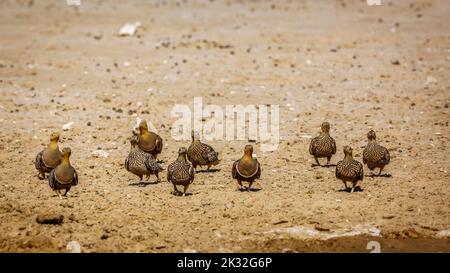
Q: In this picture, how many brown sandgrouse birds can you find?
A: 10